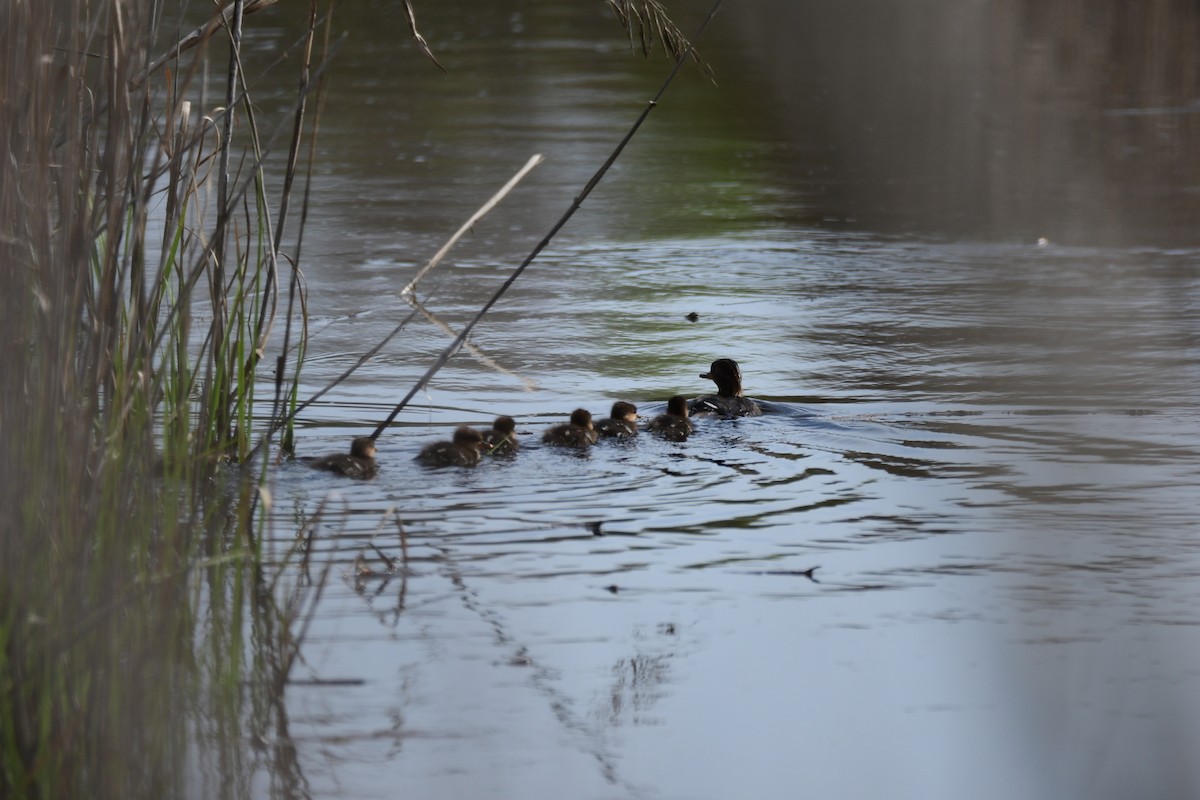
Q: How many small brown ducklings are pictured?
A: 6